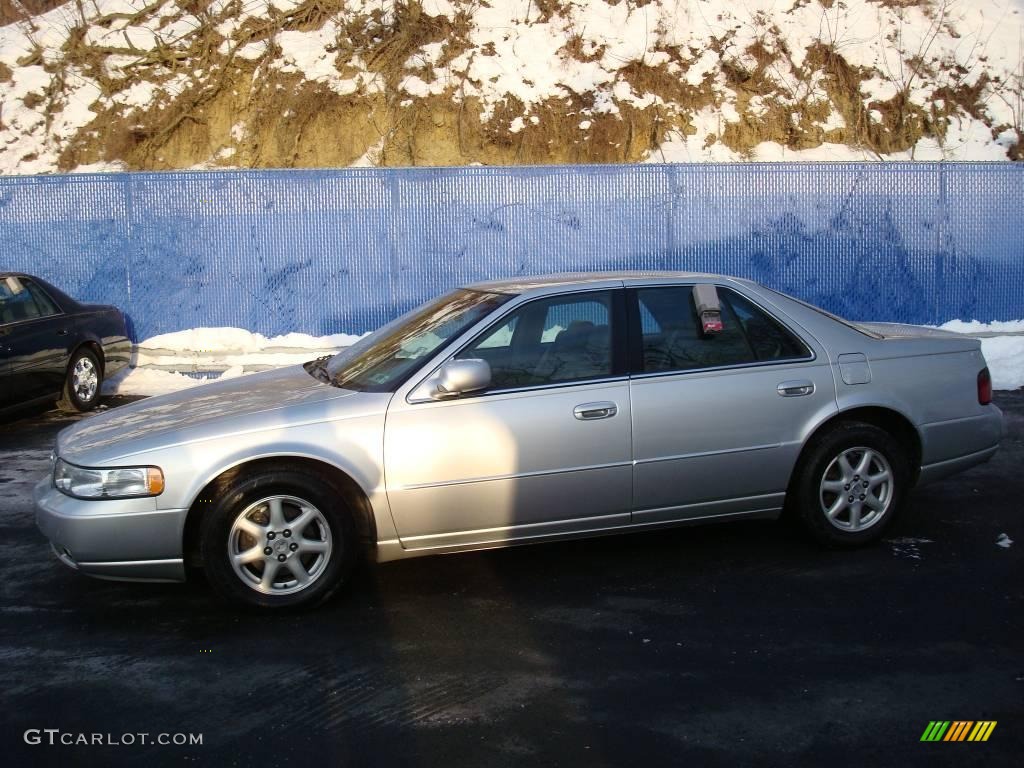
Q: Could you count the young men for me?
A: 0